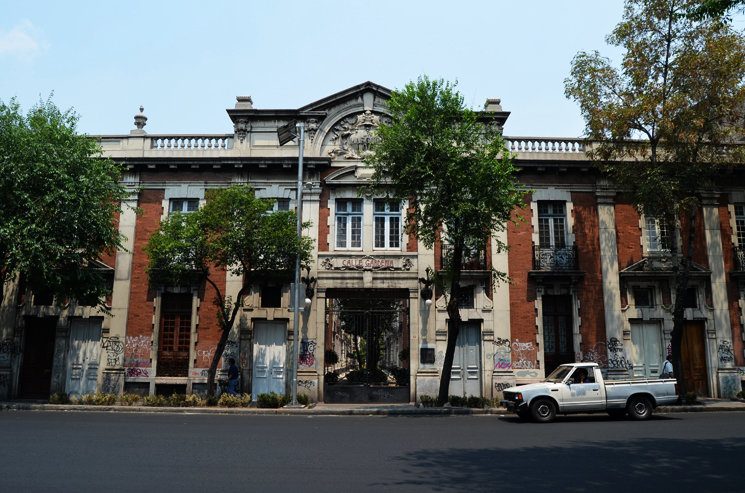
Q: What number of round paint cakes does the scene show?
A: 0